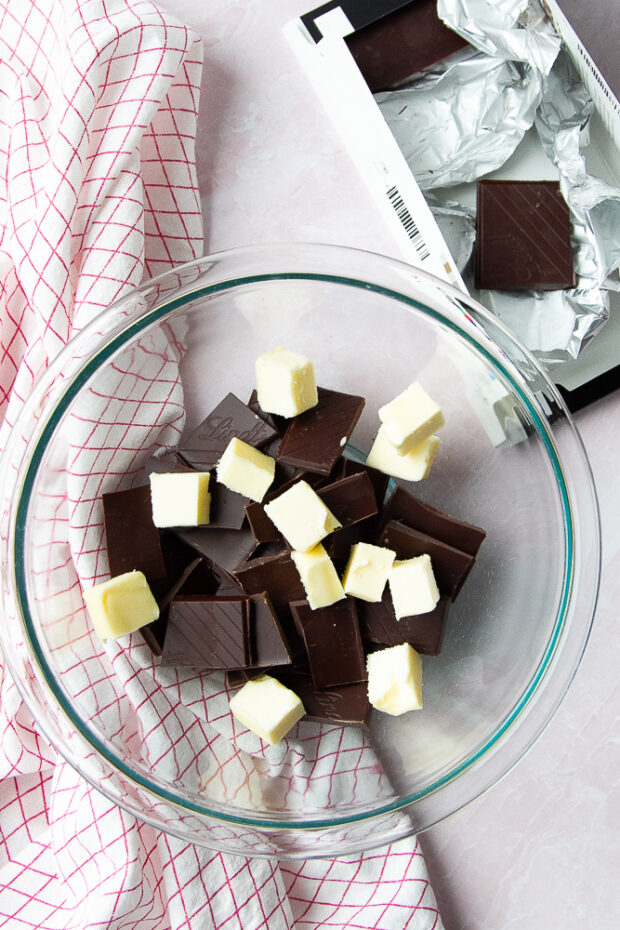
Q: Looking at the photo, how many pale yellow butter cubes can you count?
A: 12